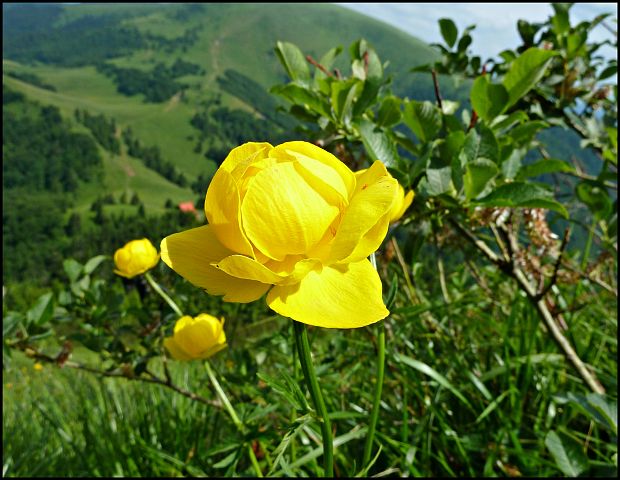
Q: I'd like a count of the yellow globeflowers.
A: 4